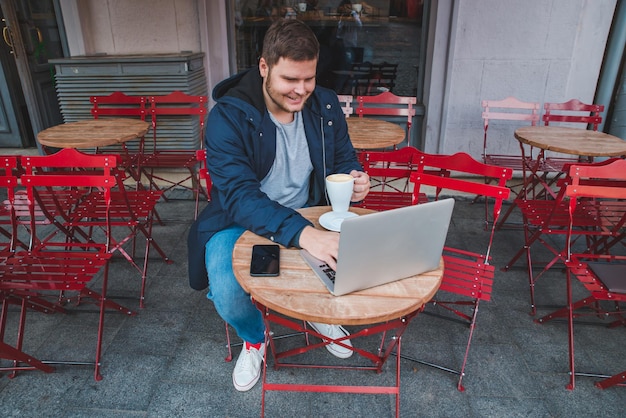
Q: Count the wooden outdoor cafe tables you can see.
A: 4